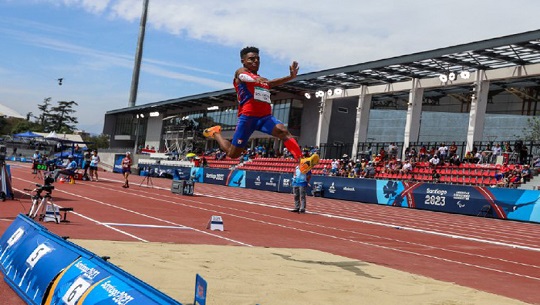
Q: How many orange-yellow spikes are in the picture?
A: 2